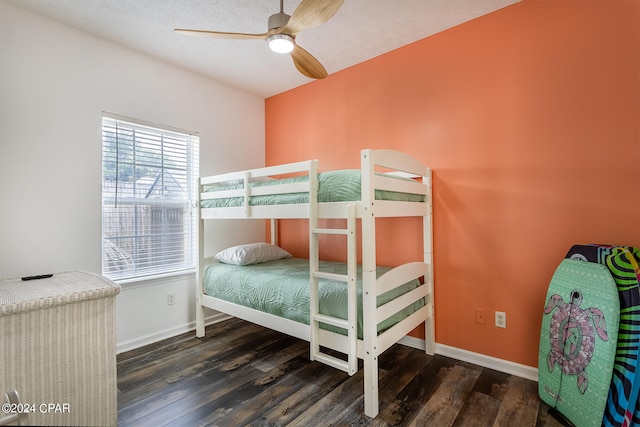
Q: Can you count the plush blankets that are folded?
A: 0